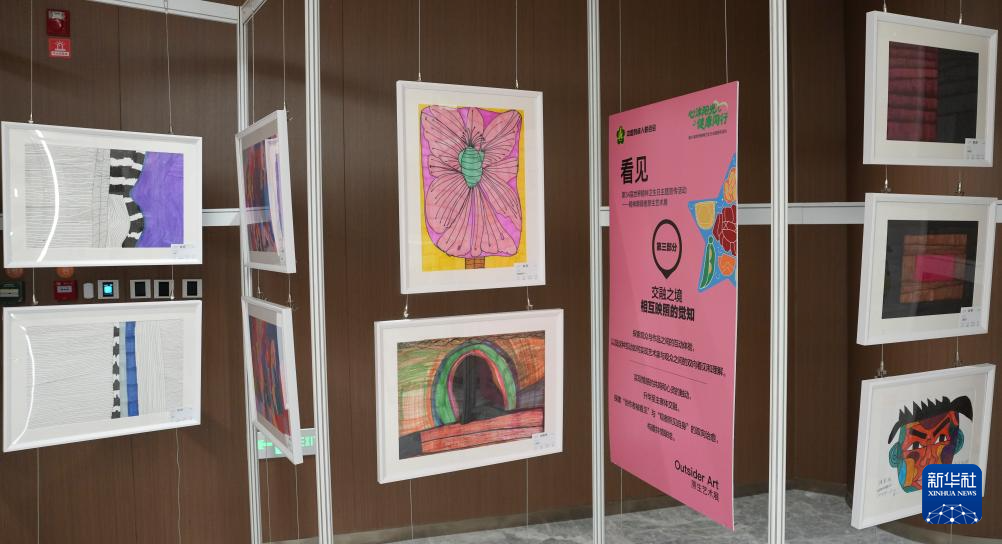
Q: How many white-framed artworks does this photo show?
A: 9